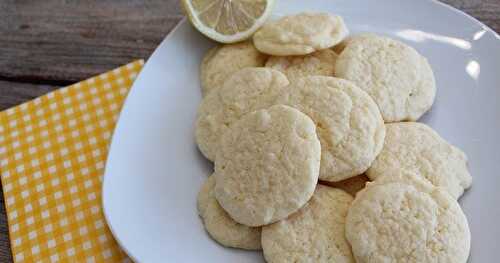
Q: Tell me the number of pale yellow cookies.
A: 11